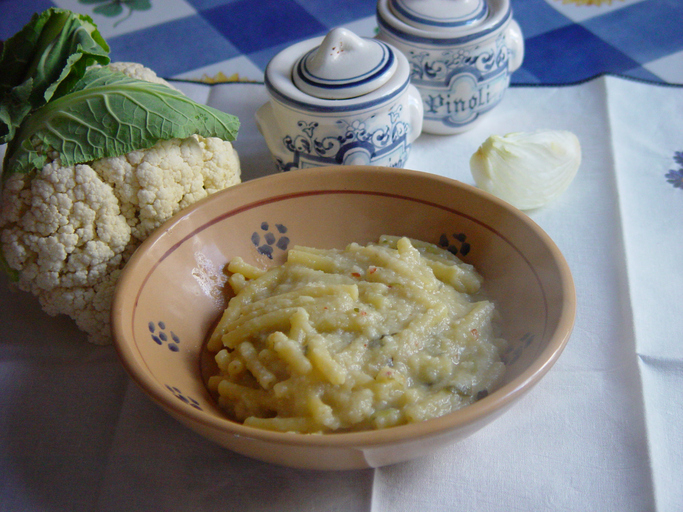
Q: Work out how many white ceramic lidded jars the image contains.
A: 2